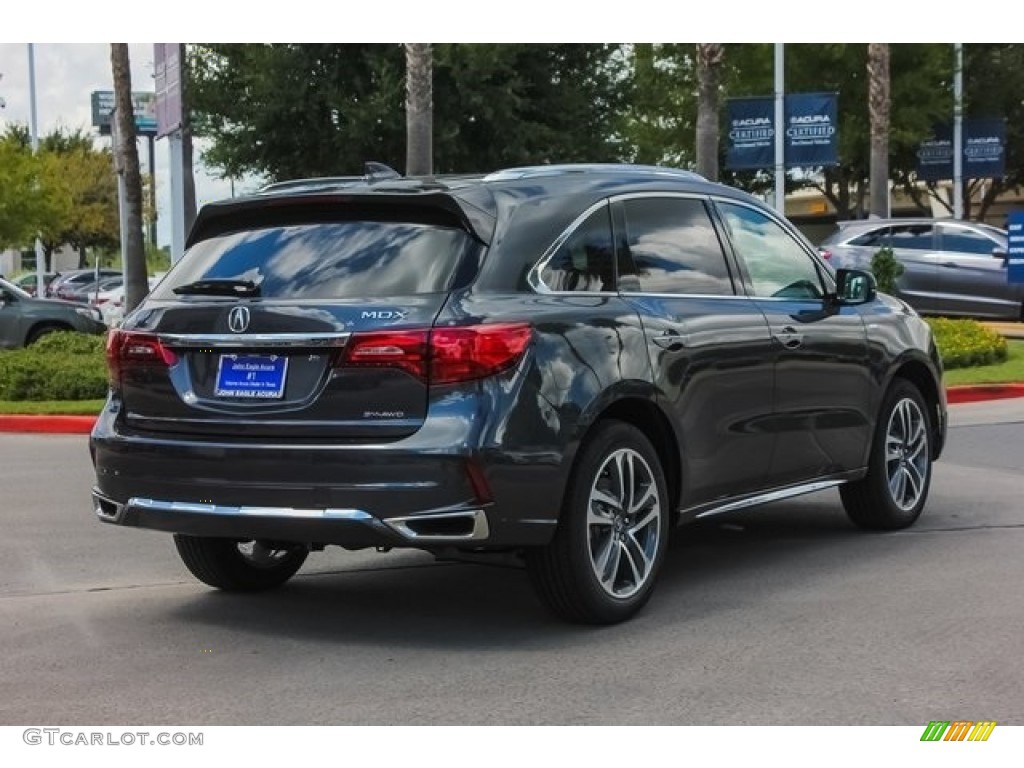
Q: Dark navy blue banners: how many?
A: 4